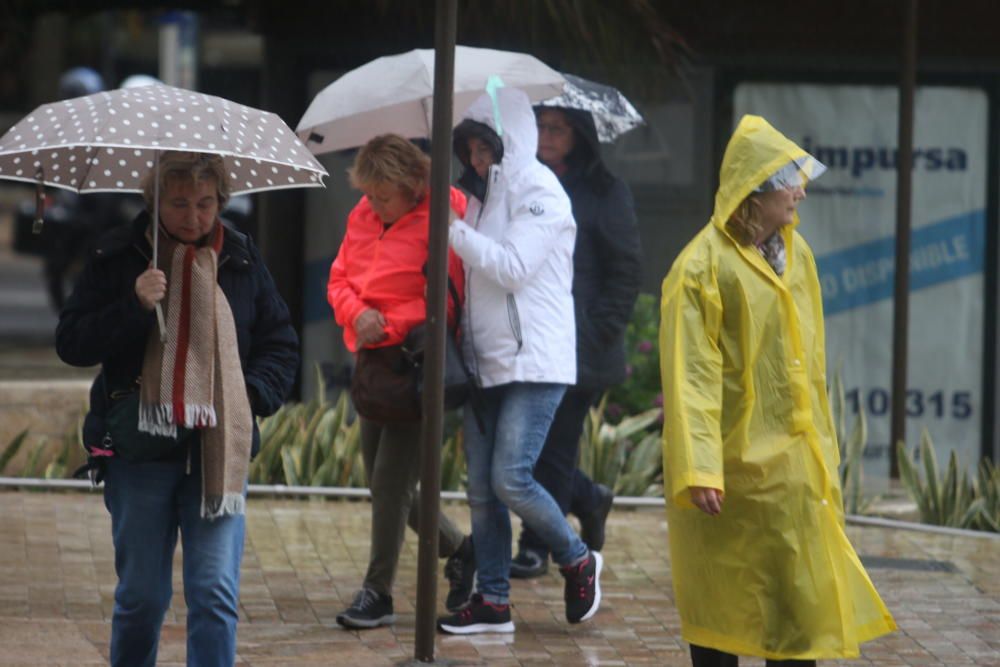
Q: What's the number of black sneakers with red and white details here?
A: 2